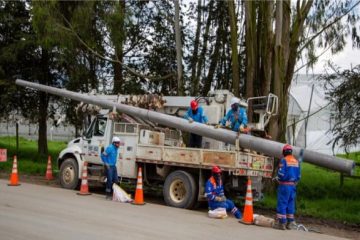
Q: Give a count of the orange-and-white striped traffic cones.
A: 5